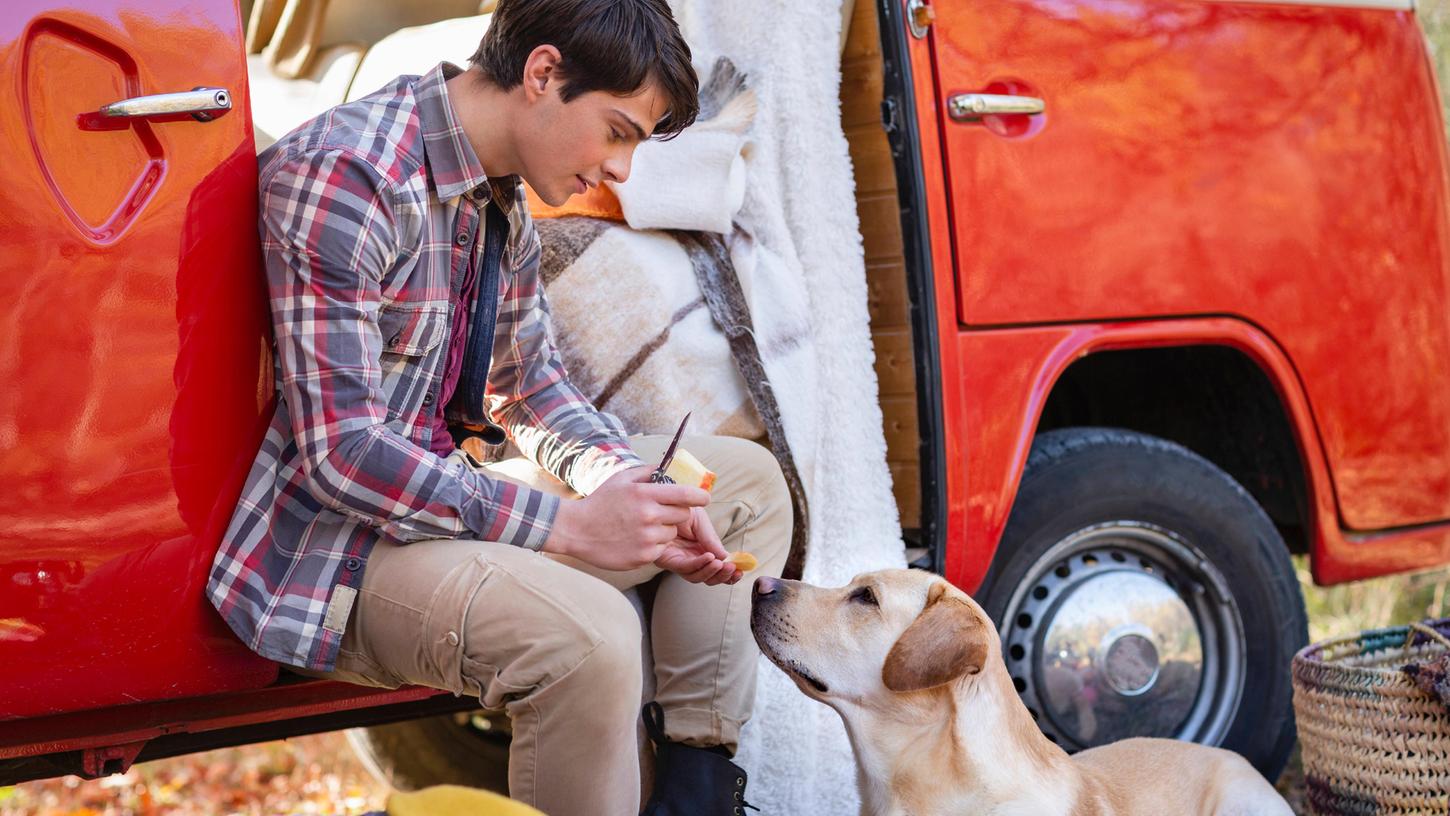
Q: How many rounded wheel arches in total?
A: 1